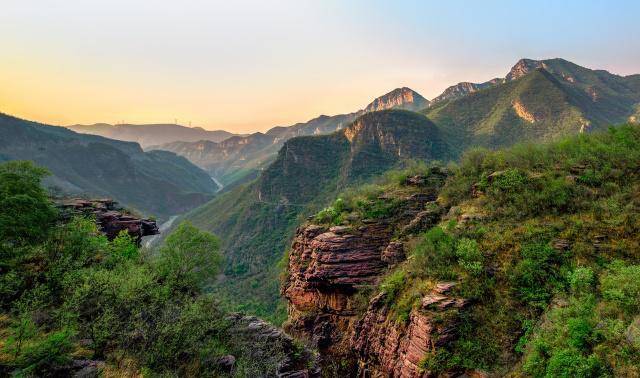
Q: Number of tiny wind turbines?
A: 4